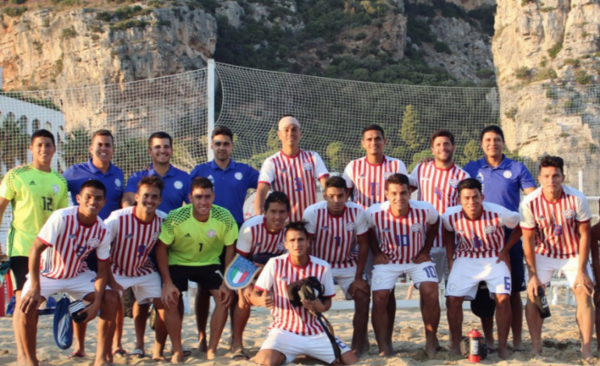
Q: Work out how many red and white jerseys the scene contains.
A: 11